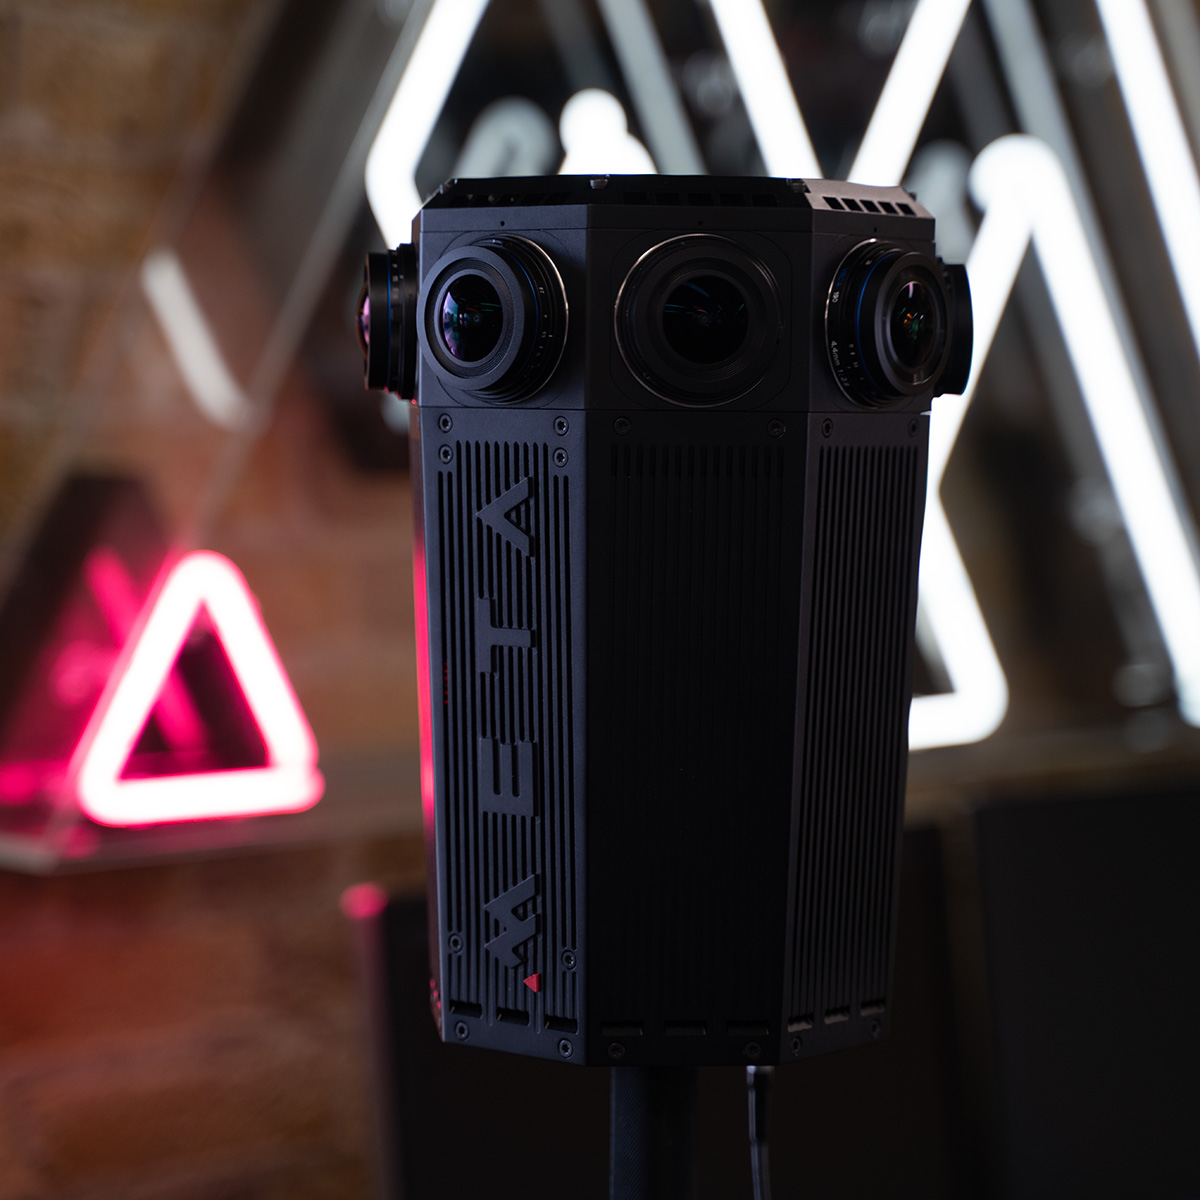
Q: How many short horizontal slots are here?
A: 9